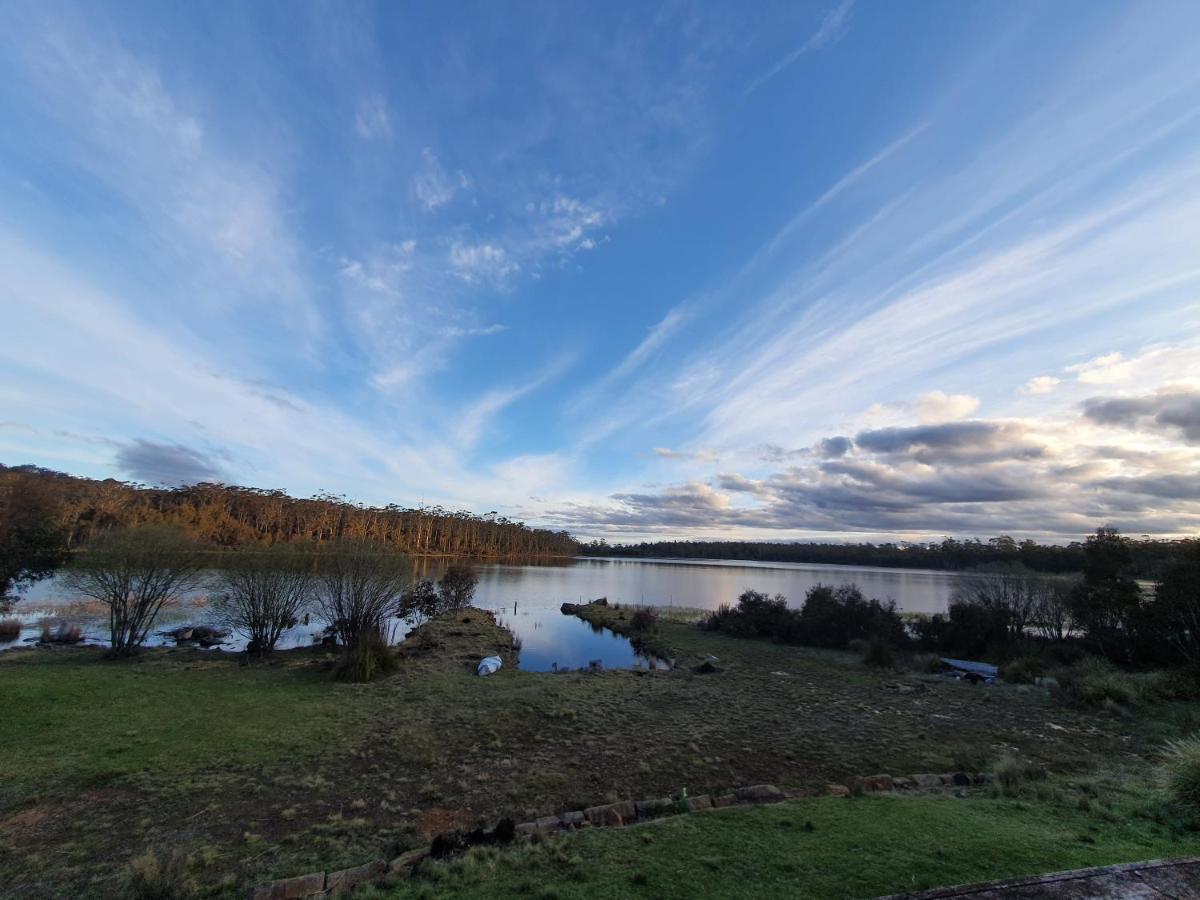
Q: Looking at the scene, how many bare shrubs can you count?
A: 3